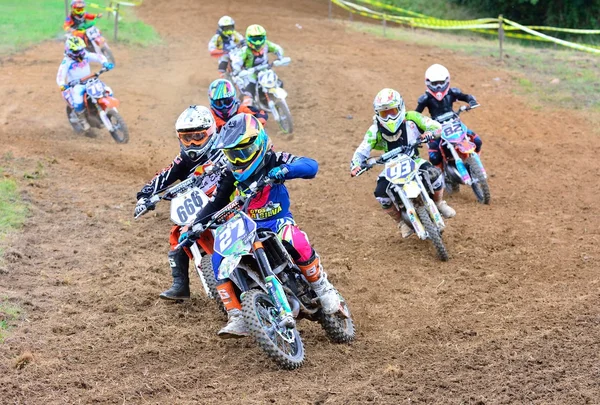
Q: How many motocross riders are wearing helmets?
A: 9